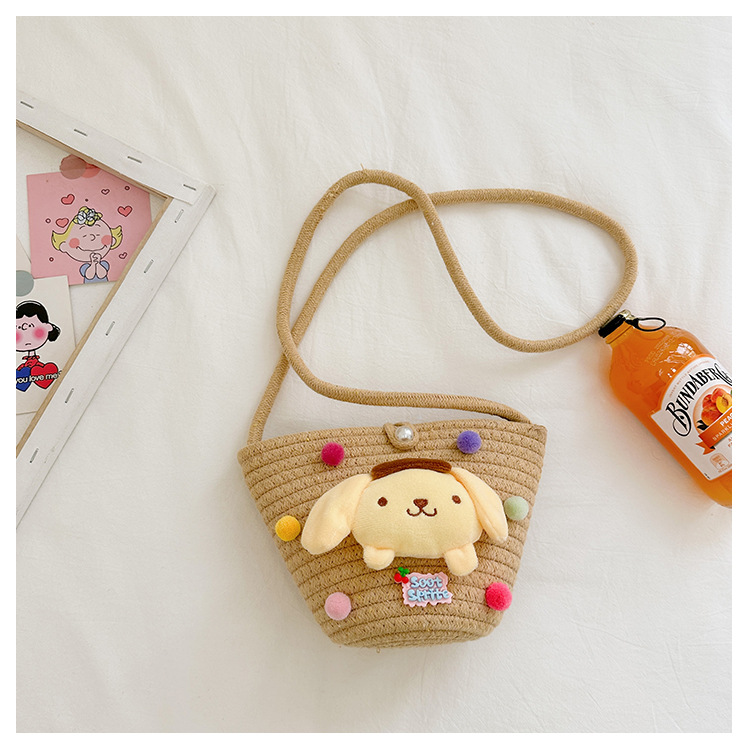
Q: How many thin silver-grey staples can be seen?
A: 9